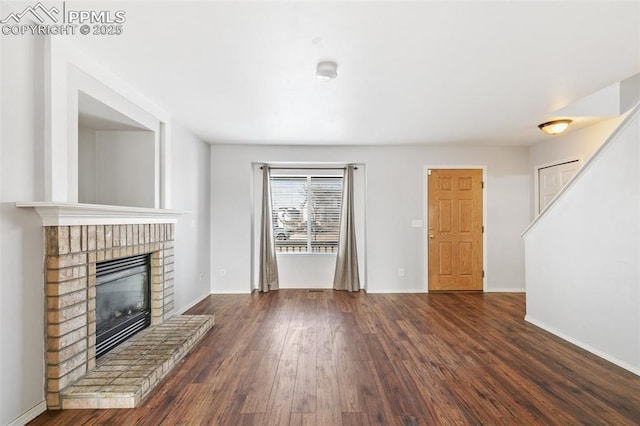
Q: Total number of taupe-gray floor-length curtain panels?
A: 2